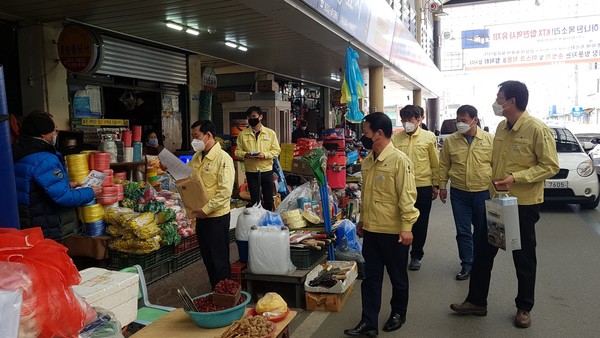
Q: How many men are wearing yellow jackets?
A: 6